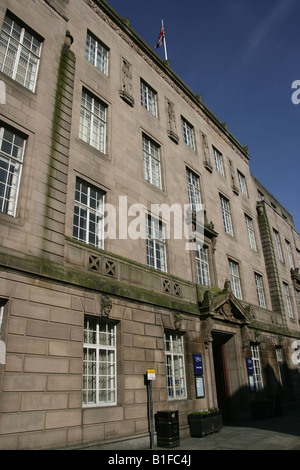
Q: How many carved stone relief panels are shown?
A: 4